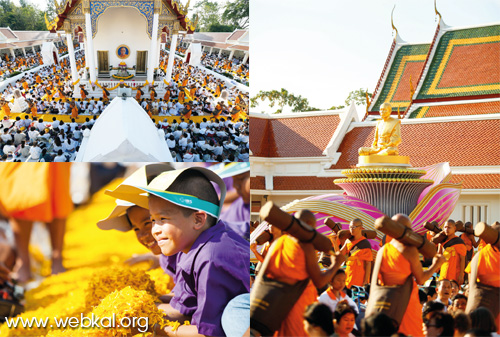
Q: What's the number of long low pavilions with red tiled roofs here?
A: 2